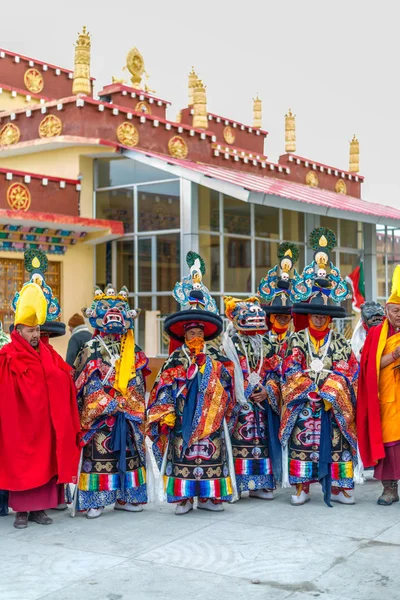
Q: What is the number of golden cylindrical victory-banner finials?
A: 6